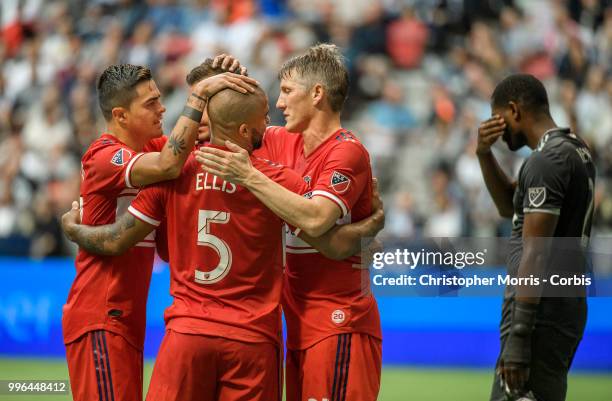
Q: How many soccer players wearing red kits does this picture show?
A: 4